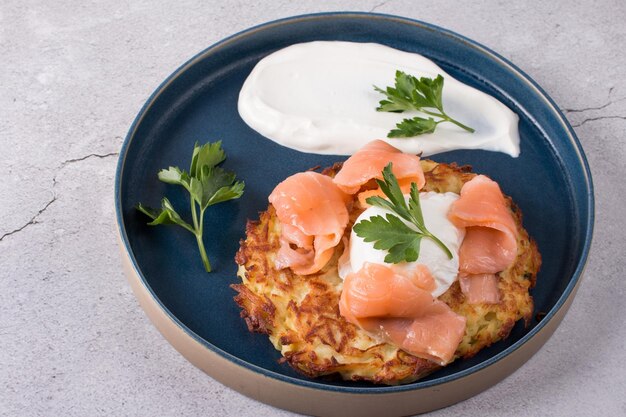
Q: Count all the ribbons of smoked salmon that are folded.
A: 4